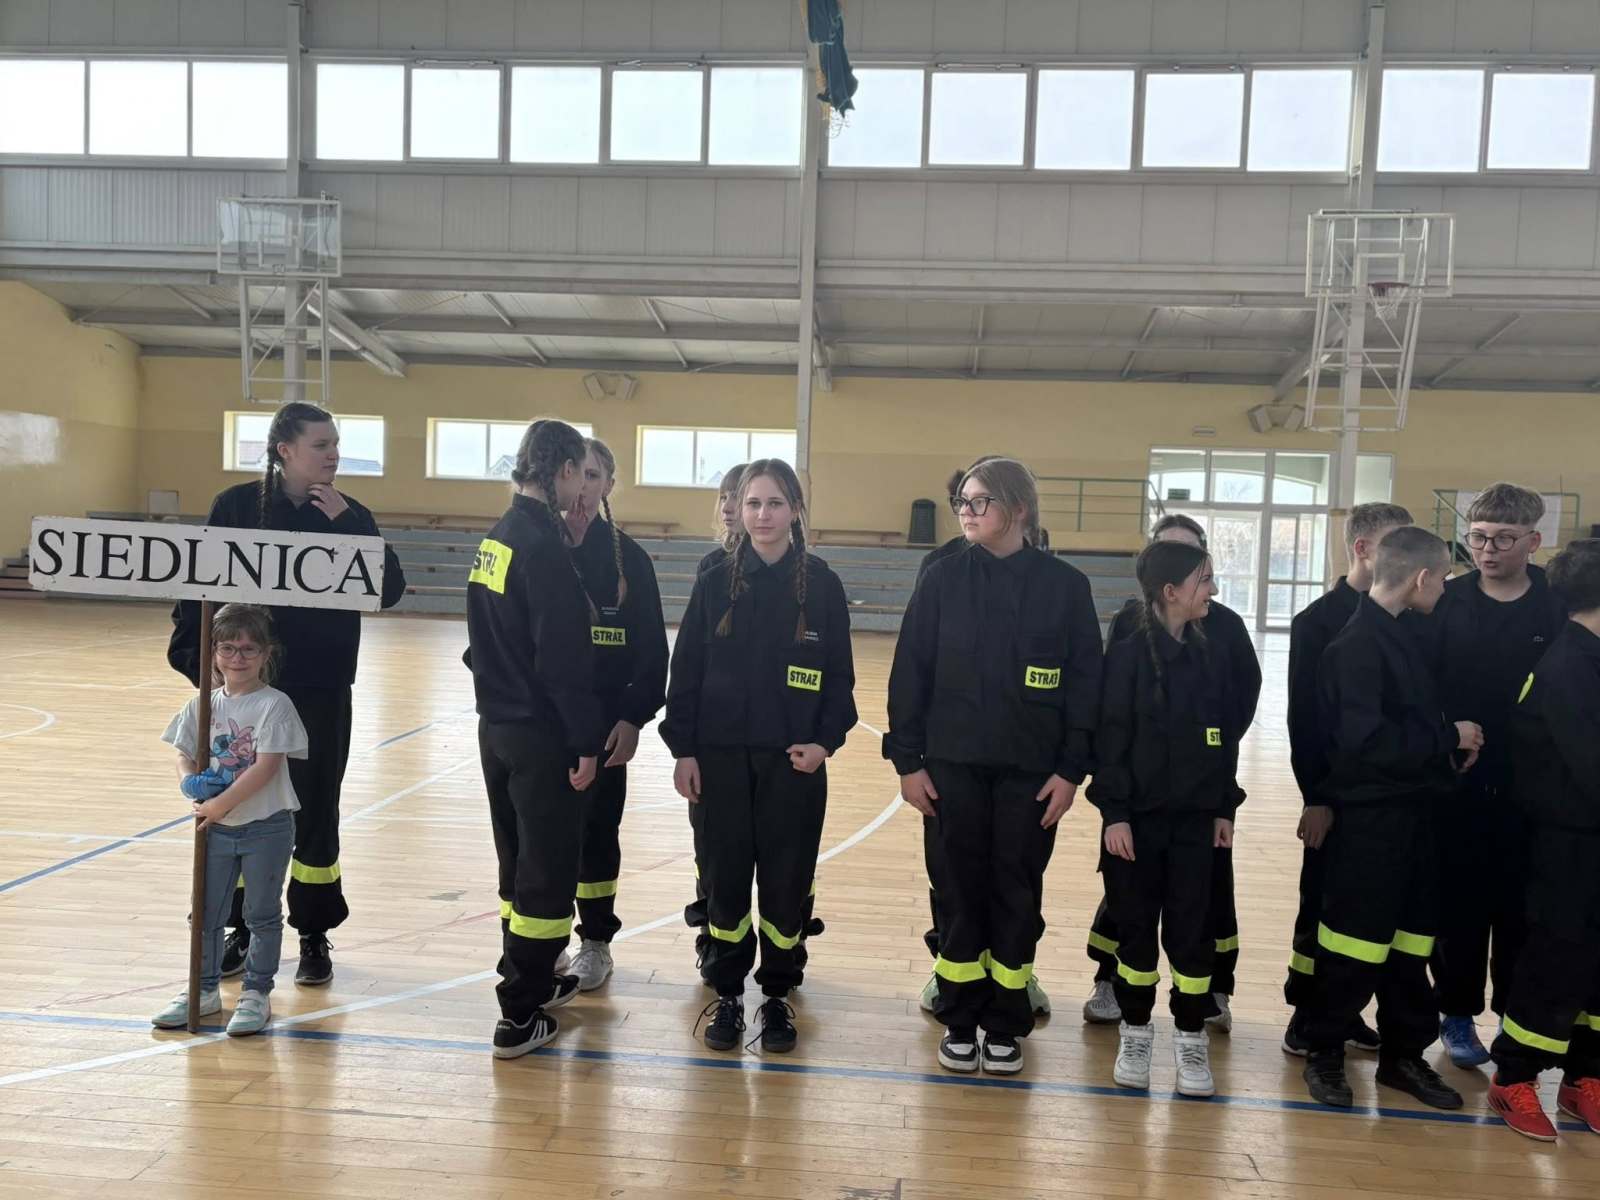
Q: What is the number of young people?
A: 14